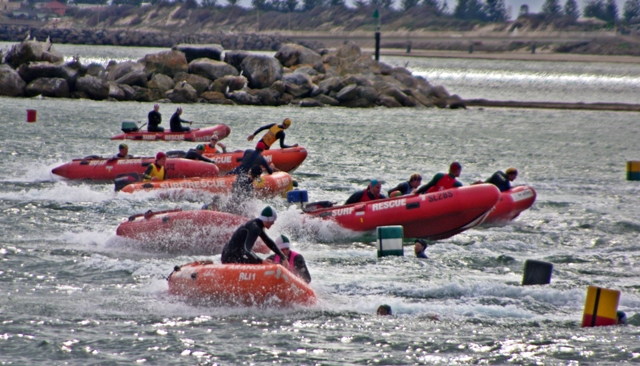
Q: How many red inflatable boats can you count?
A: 8